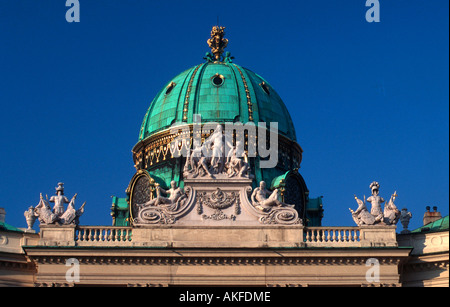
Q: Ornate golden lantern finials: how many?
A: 1